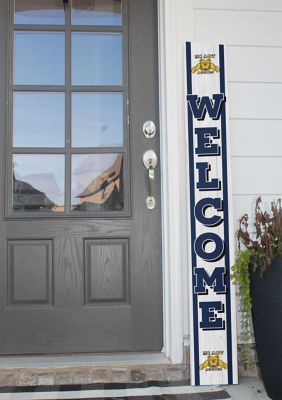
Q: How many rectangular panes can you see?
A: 8